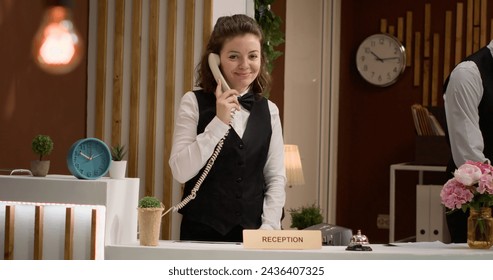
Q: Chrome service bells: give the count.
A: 1